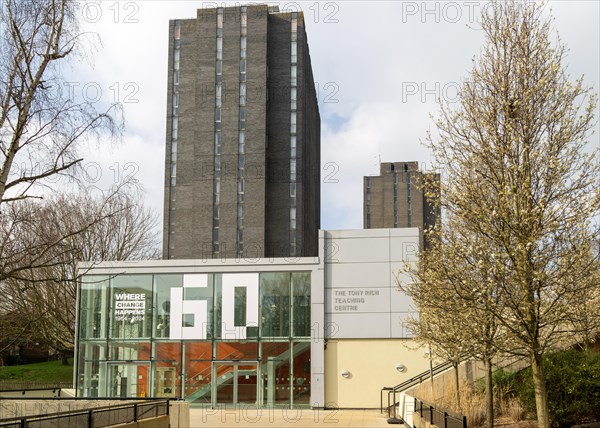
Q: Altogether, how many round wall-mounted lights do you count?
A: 2